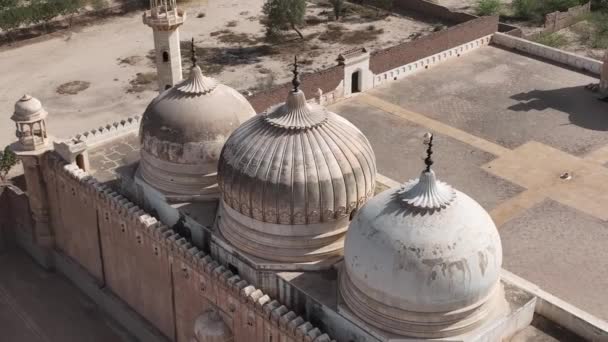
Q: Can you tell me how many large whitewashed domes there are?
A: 3